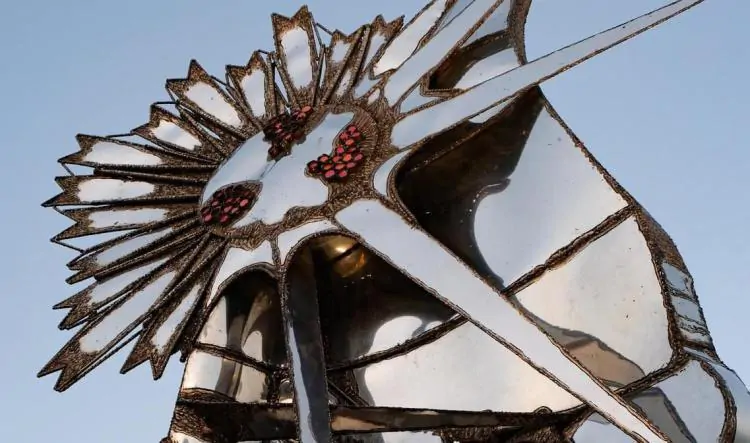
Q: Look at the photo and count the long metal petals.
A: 13